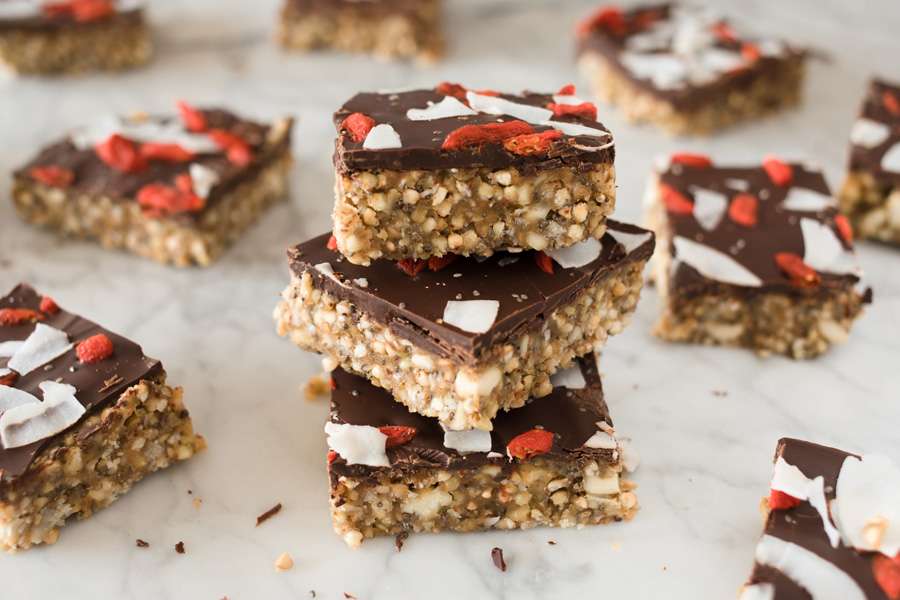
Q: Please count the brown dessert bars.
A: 11